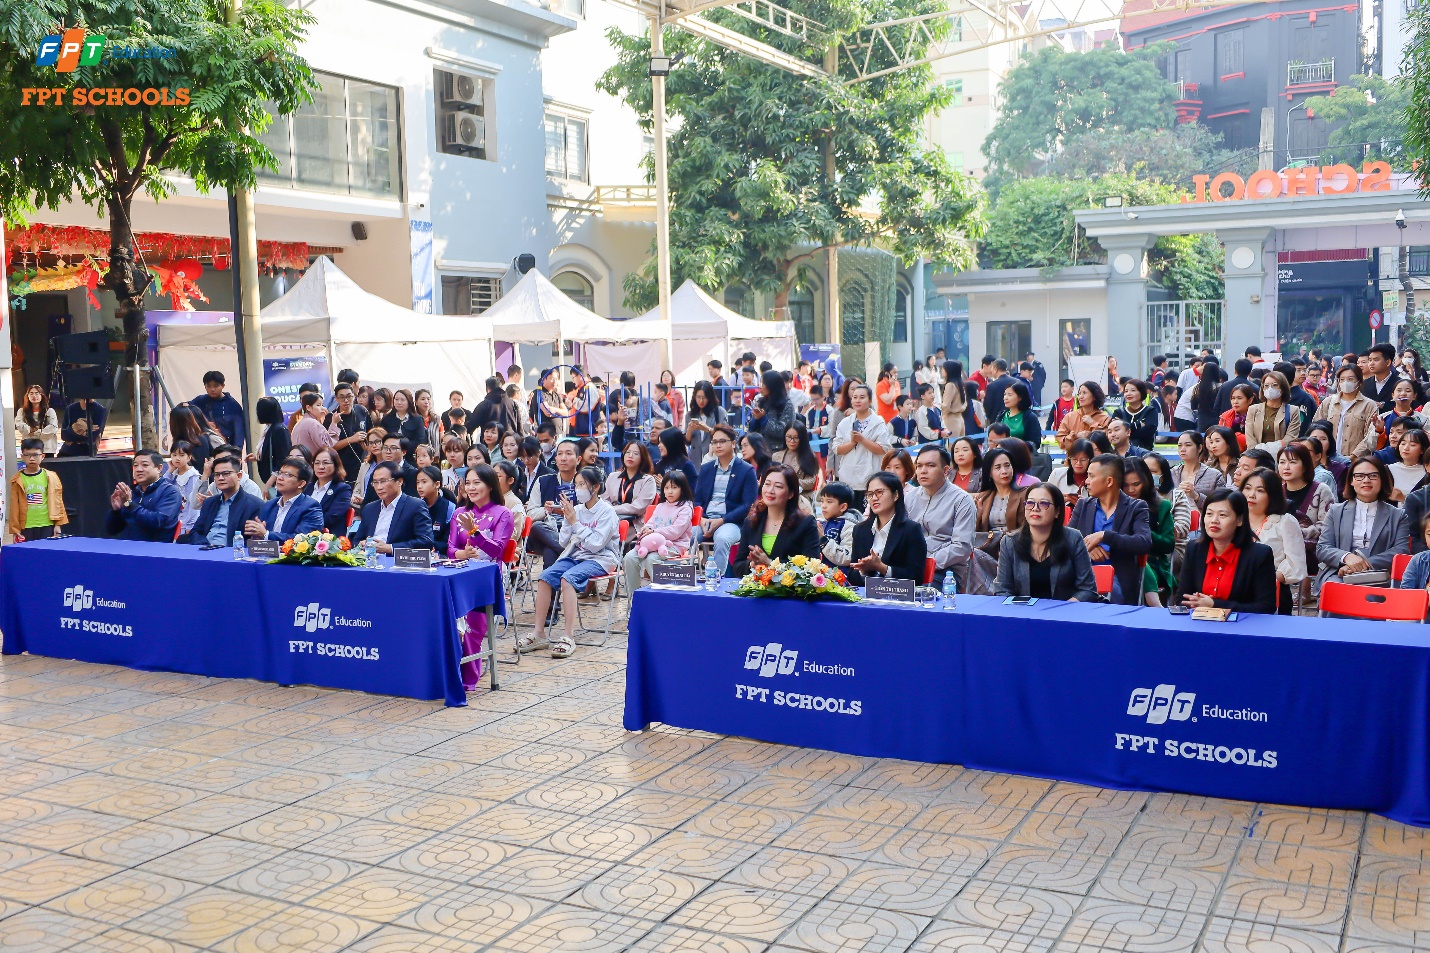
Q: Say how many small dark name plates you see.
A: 4